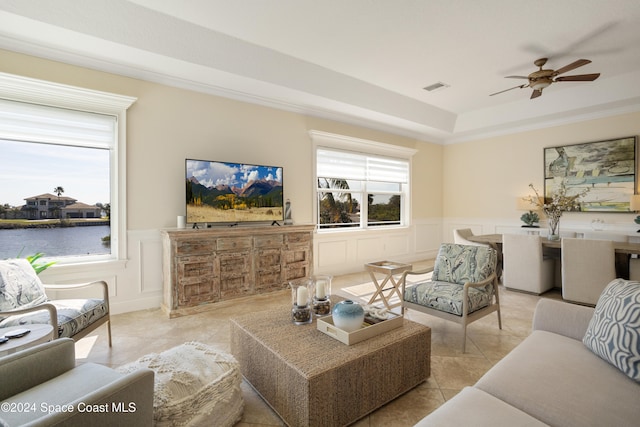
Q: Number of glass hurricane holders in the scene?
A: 2